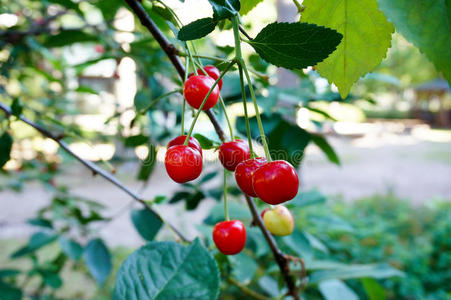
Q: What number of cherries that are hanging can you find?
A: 9